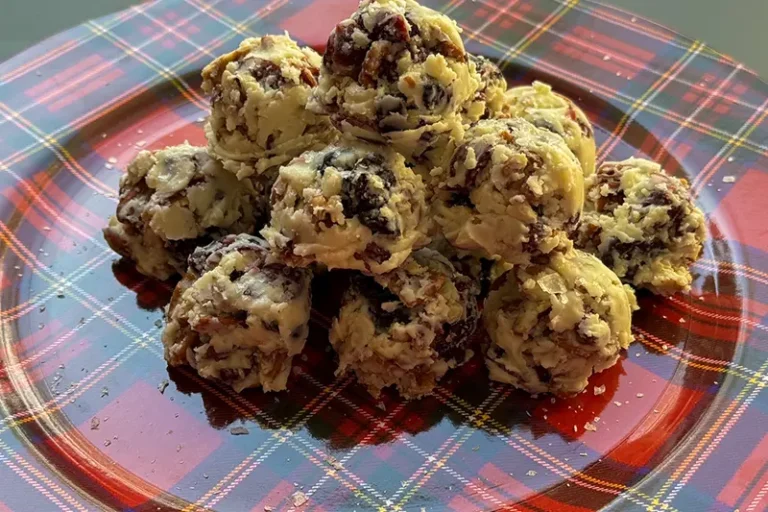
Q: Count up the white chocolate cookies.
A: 11